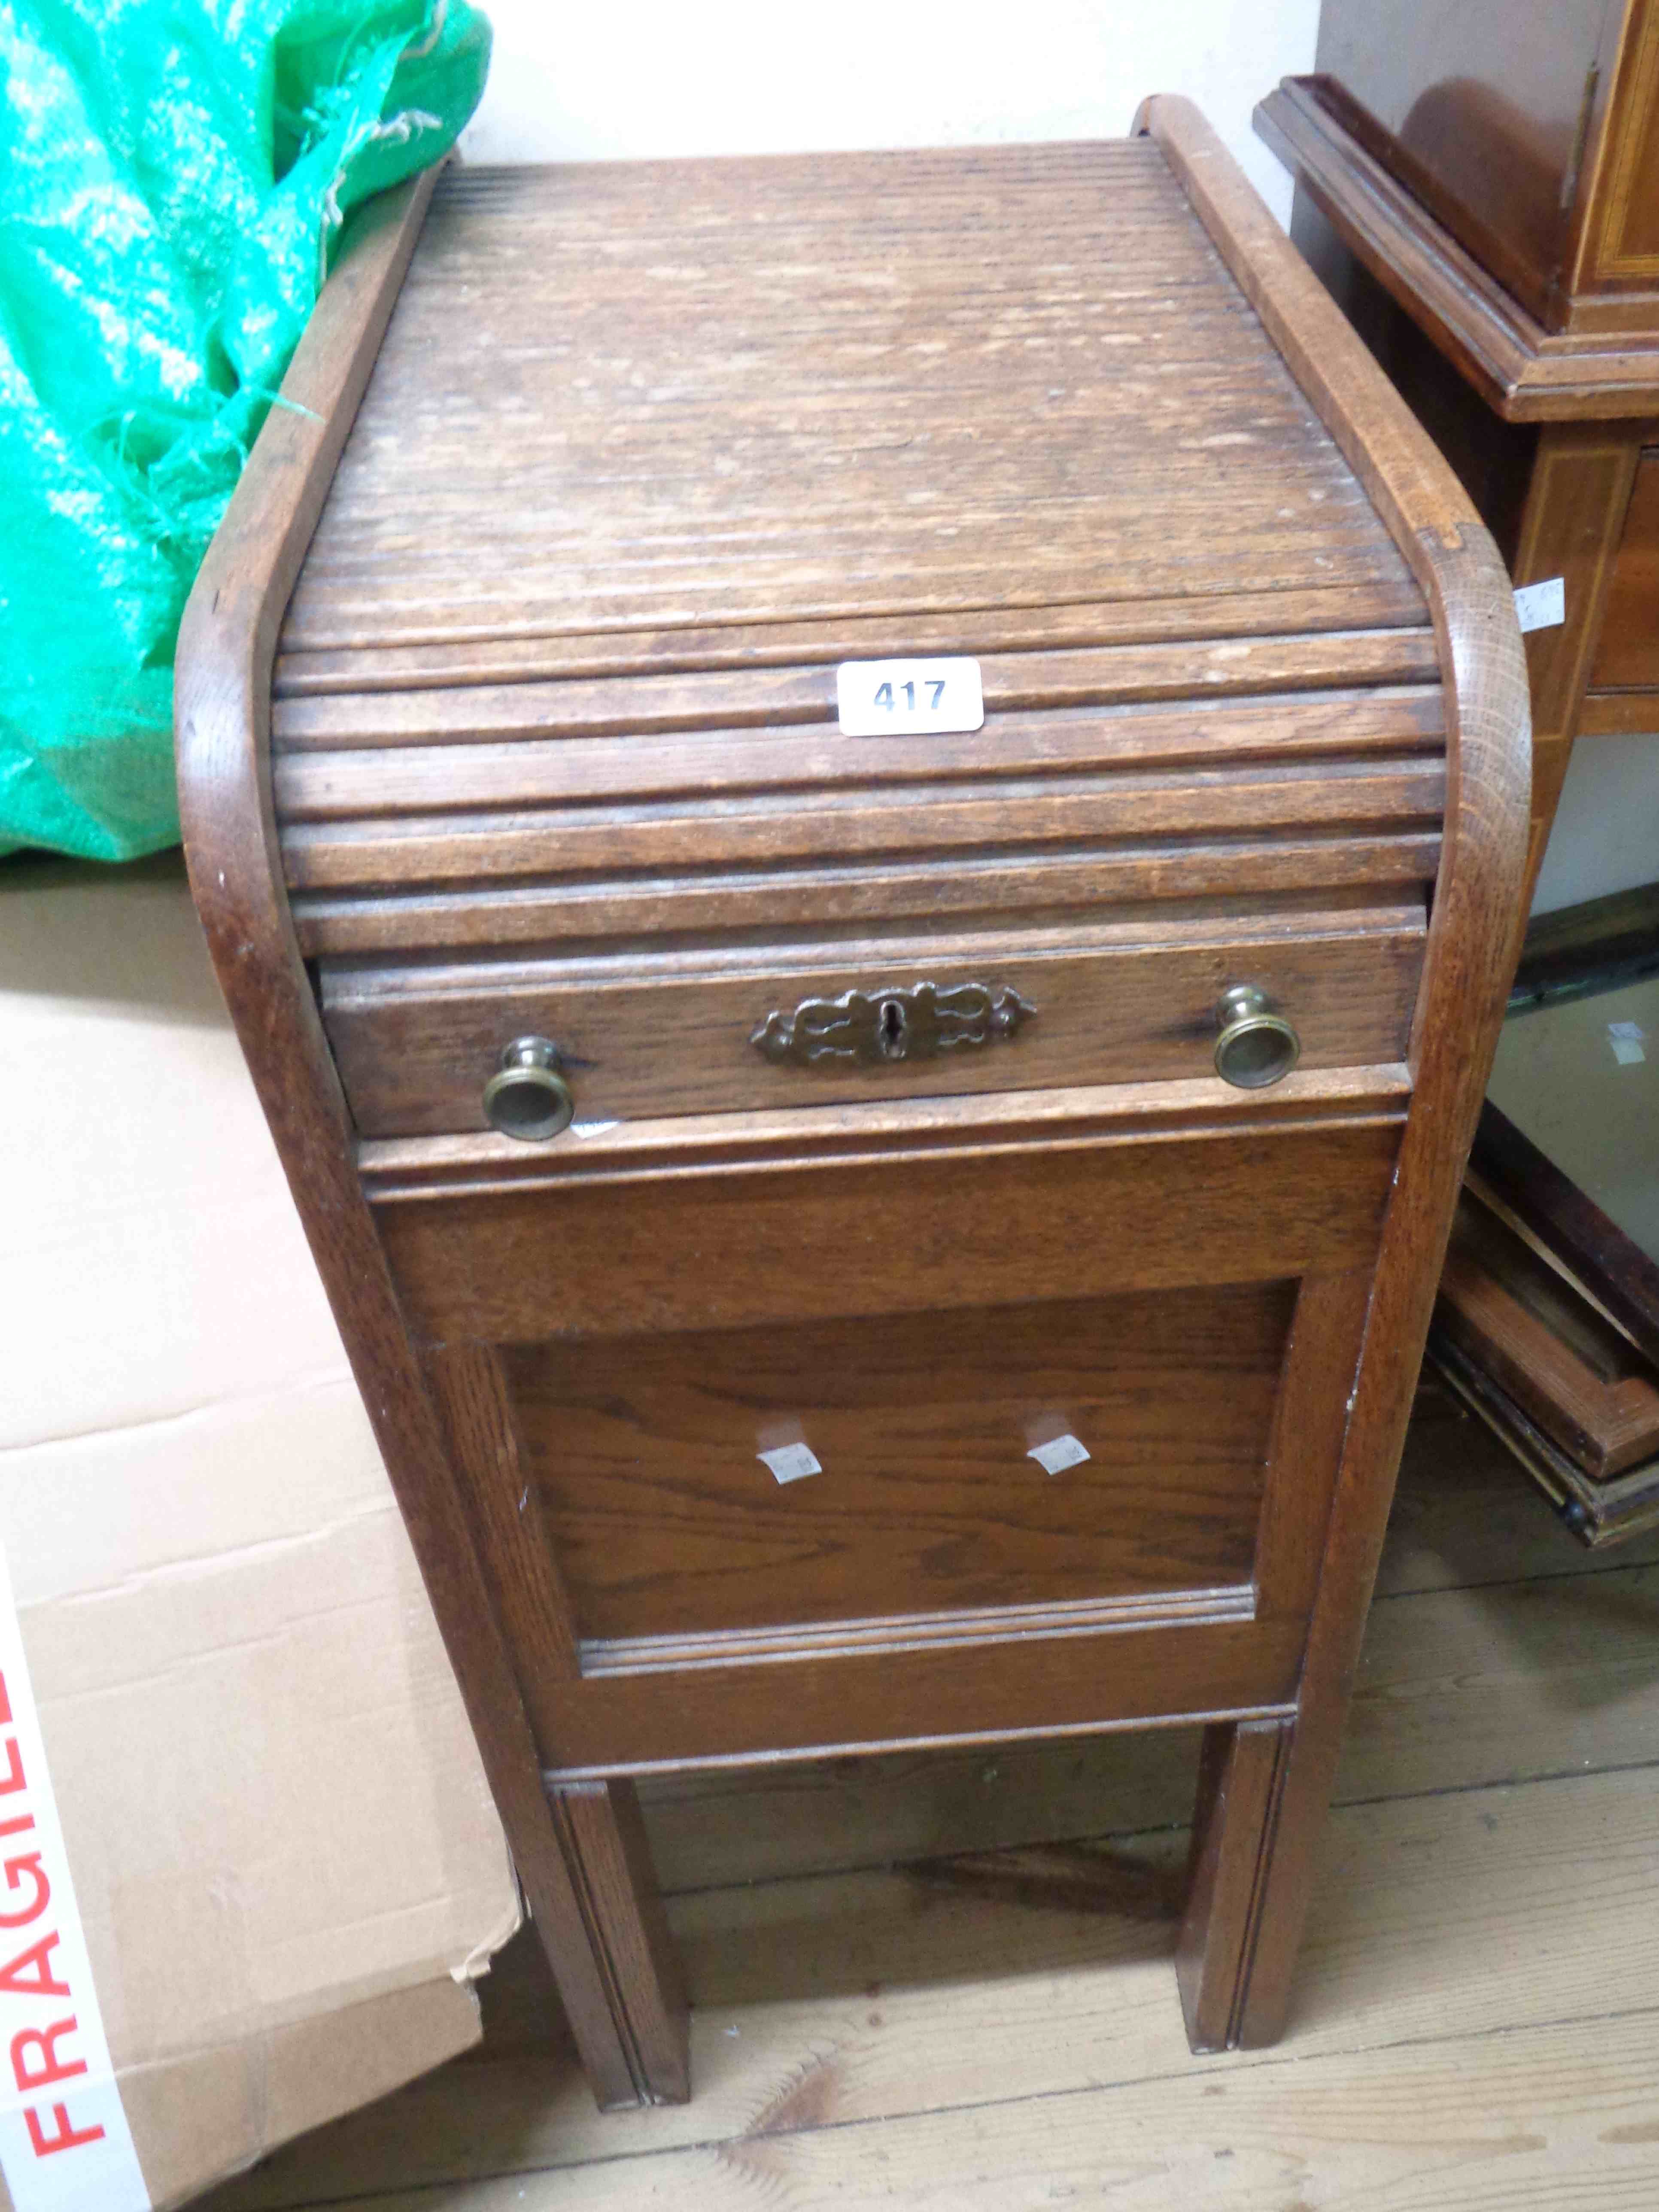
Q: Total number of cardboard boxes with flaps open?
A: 0